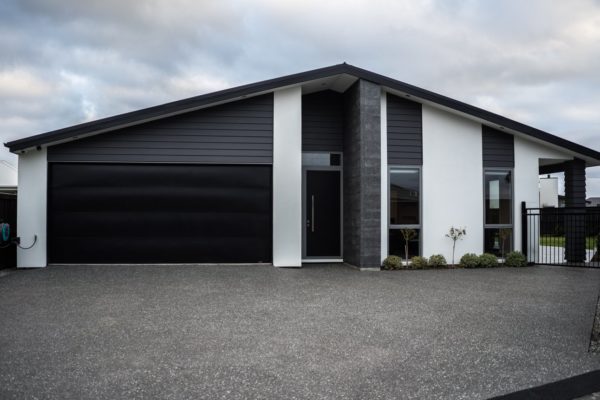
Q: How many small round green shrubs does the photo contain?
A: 6